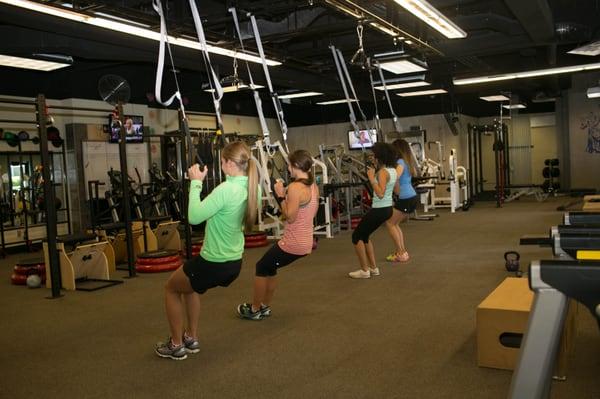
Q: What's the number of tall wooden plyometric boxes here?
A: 1